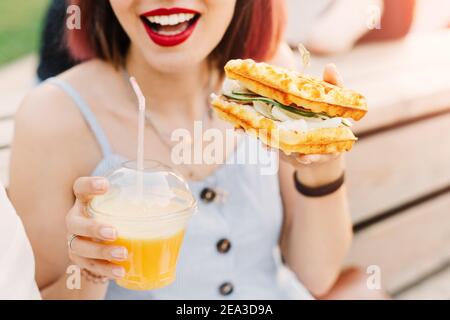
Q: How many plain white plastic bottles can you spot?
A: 0